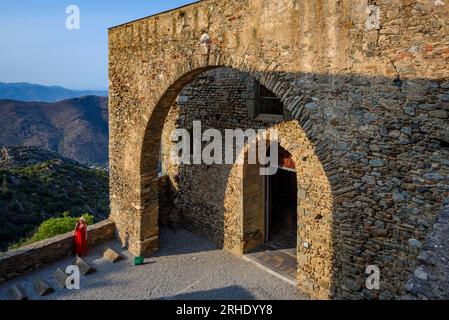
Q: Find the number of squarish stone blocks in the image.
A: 5